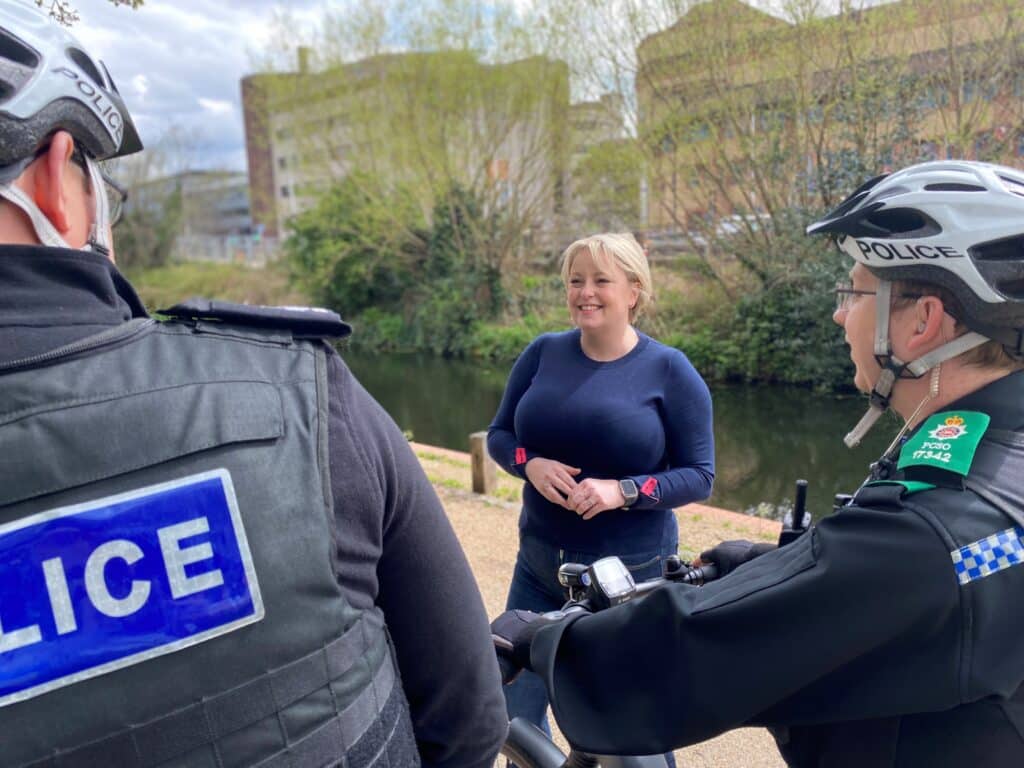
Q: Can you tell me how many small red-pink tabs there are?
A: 2